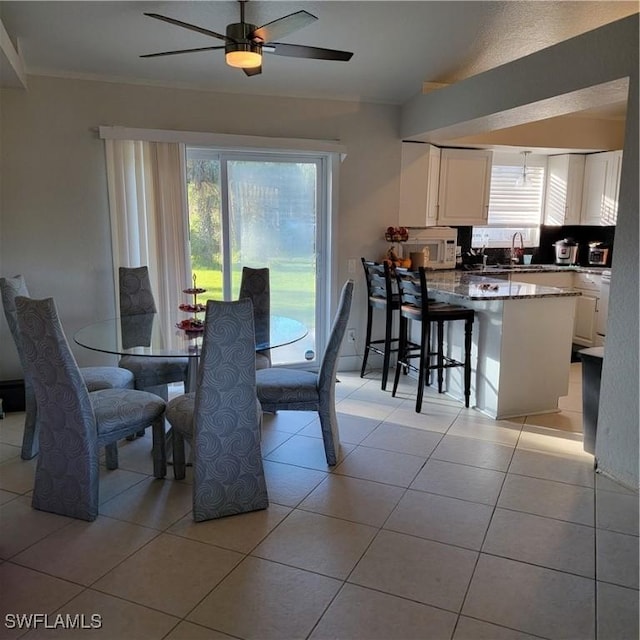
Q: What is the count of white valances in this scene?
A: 1